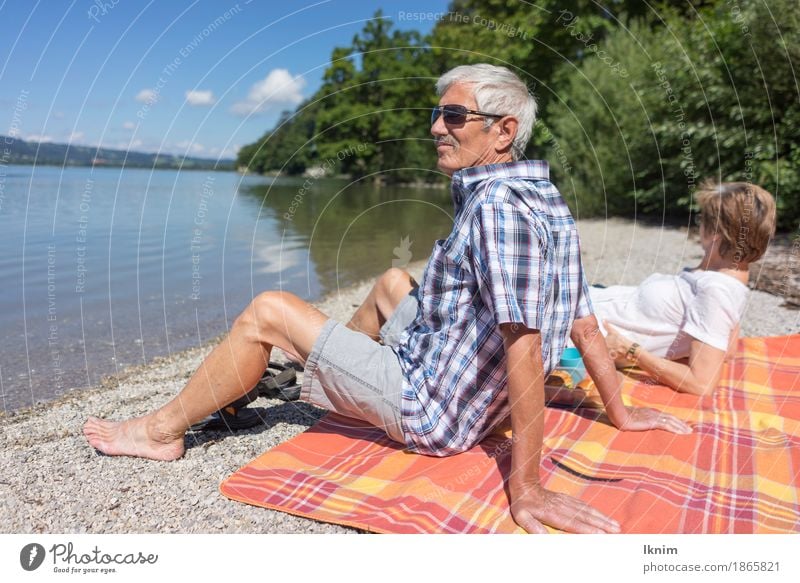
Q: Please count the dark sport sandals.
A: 2